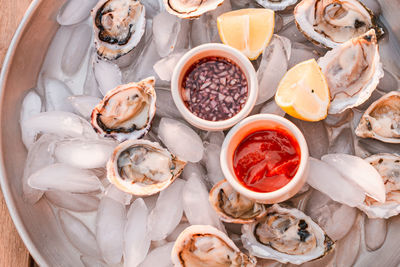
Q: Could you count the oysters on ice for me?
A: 12